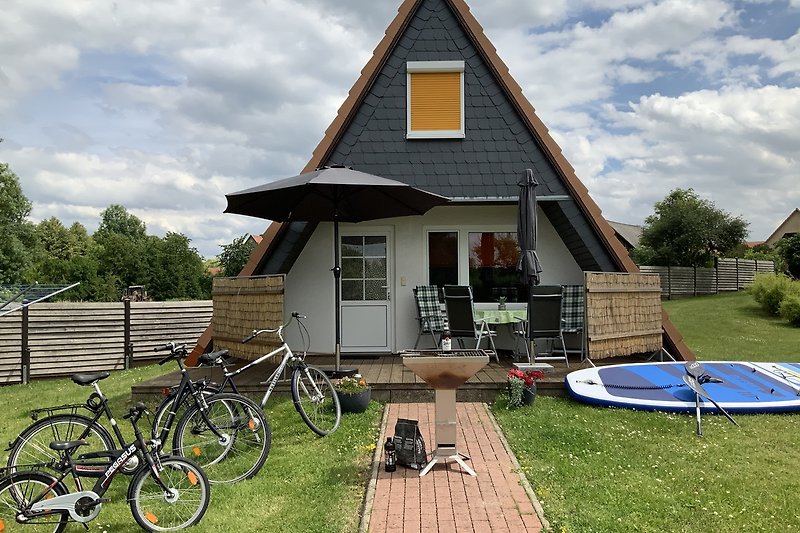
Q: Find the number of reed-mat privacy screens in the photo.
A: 2